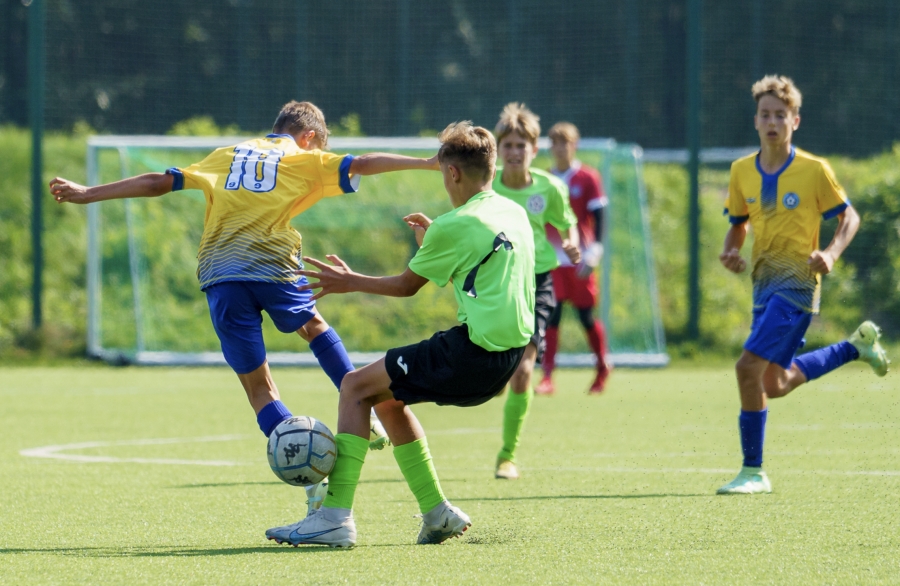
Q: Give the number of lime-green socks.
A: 3